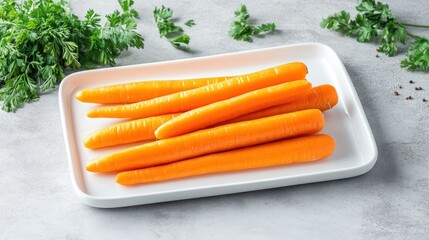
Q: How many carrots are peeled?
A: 6